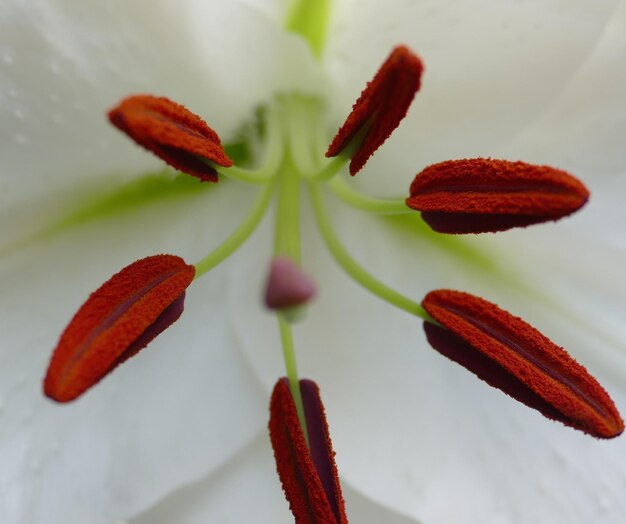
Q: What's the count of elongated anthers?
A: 6